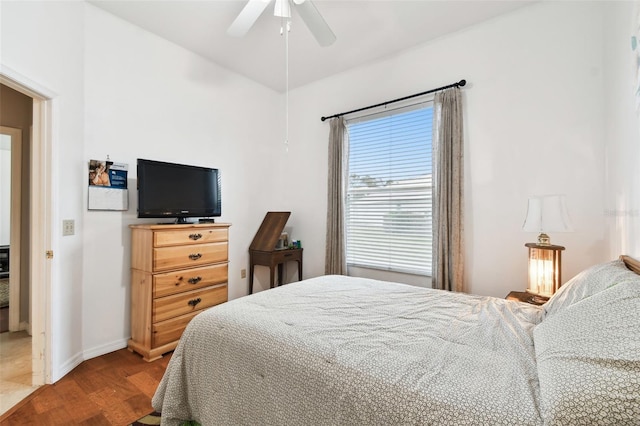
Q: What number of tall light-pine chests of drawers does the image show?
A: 1